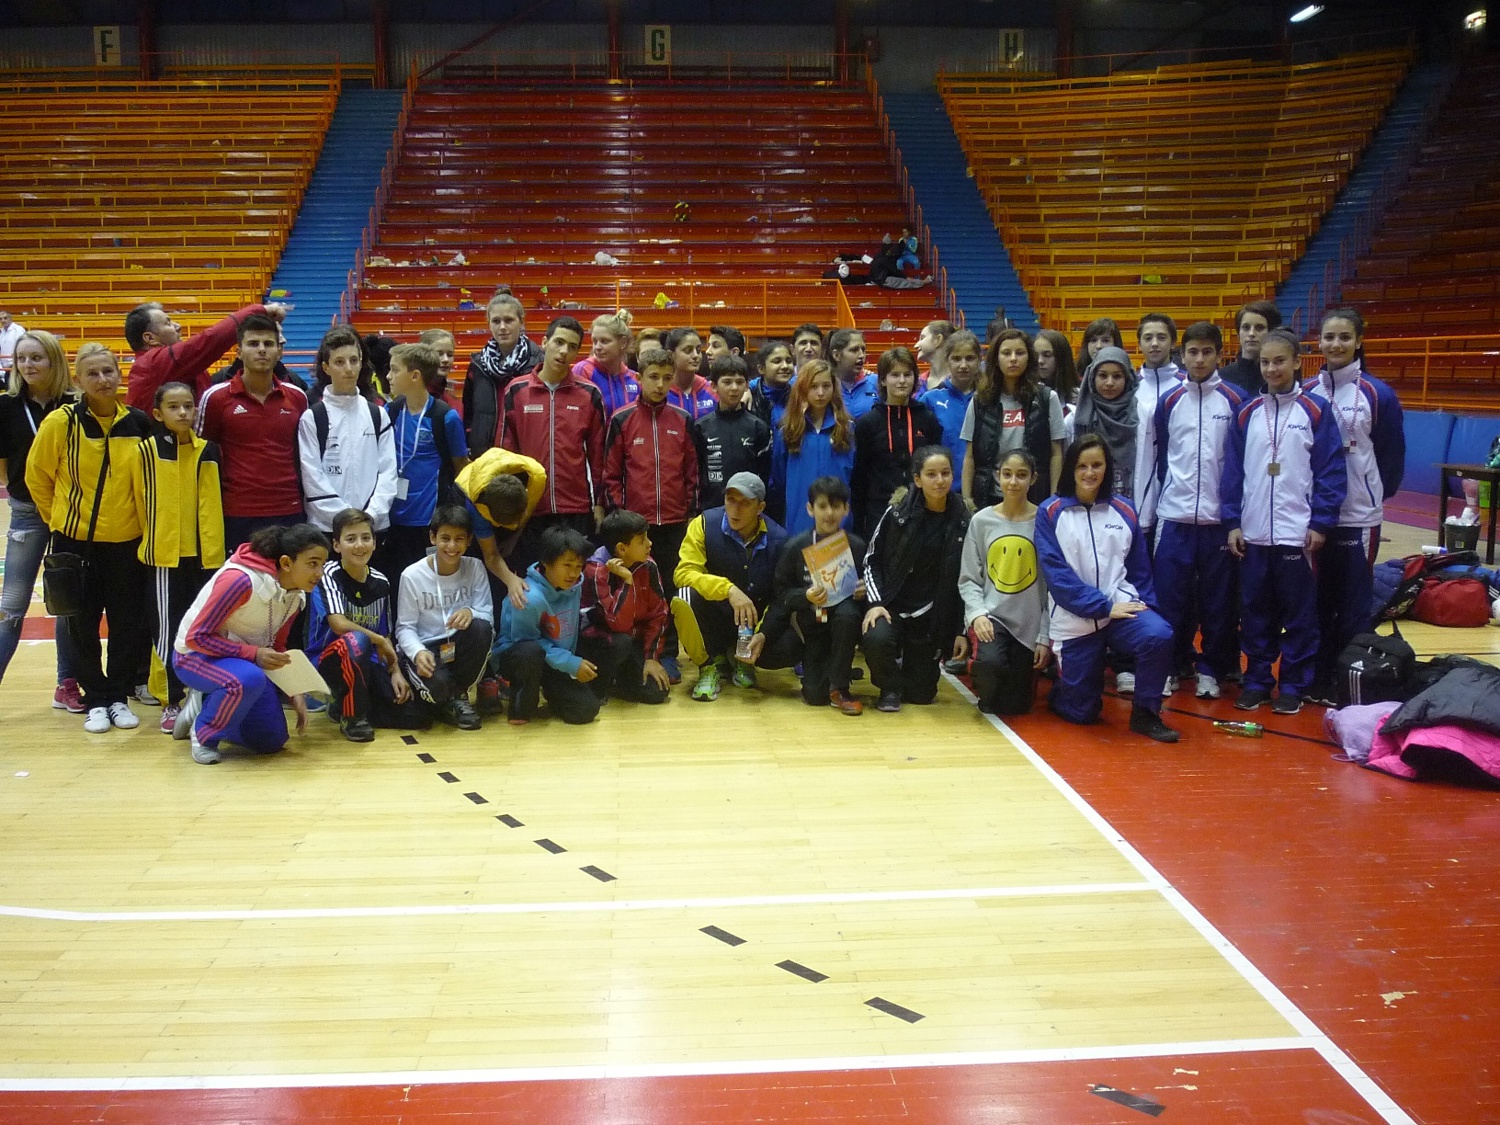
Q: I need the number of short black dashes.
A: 11